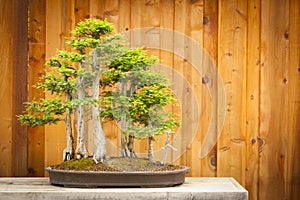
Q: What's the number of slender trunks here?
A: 7